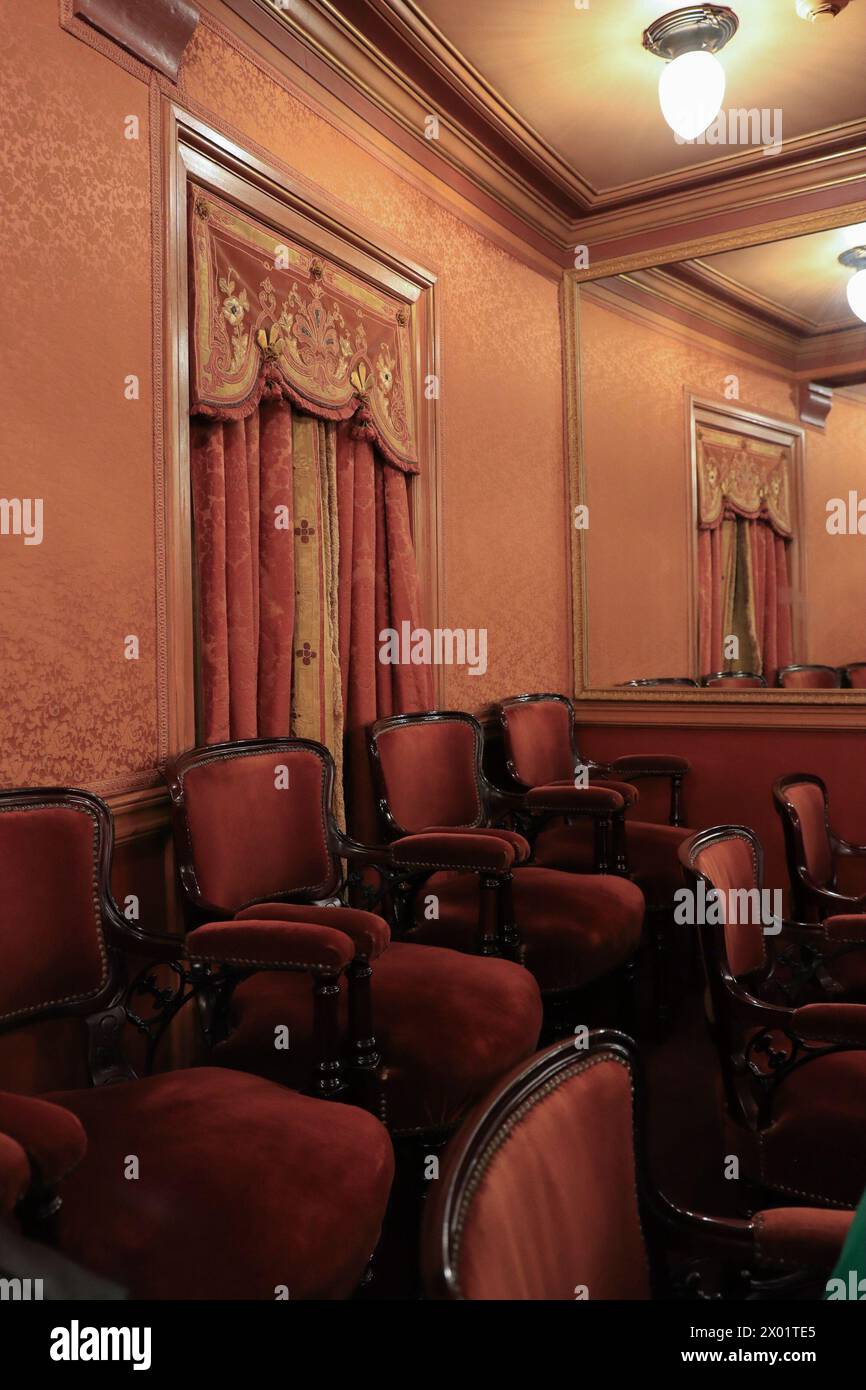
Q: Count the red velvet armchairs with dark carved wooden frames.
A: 7